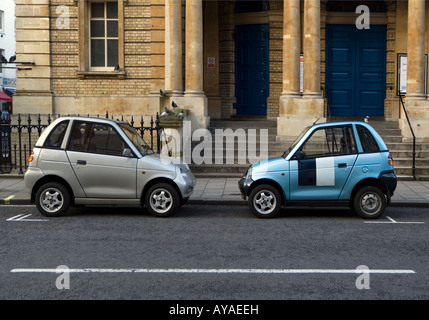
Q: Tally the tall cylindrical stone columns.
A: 5